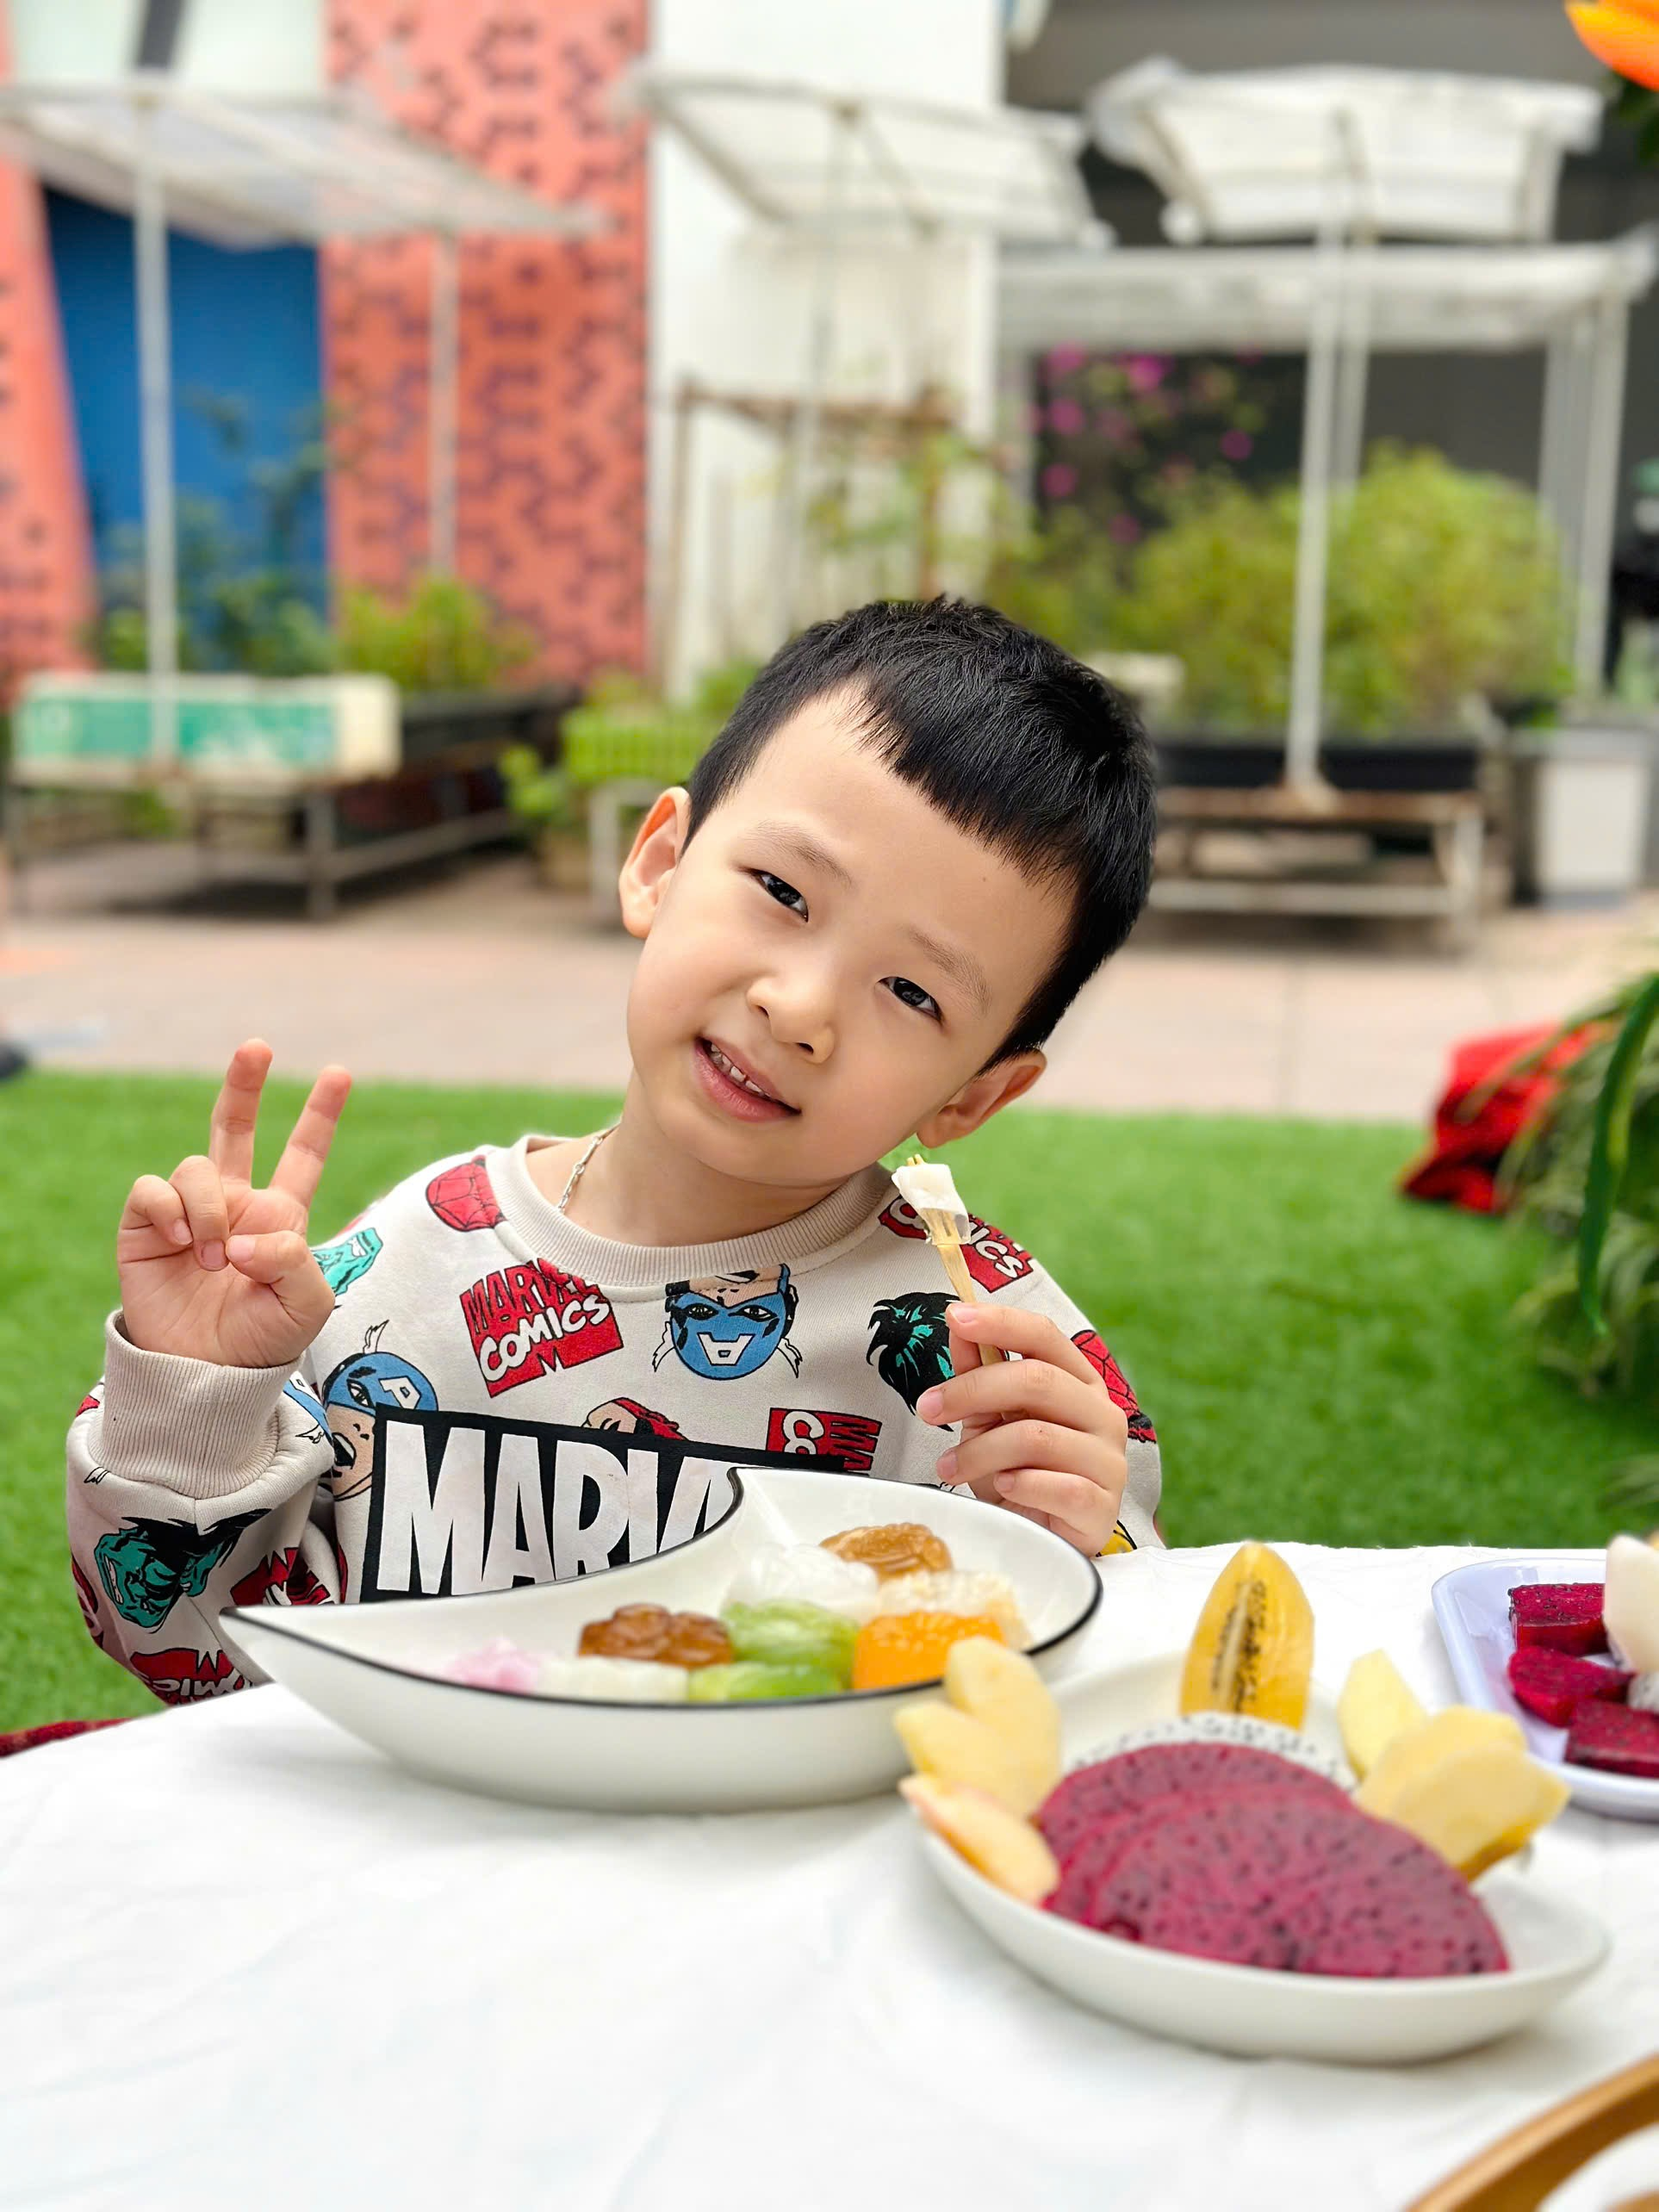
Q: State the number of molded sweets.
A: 9